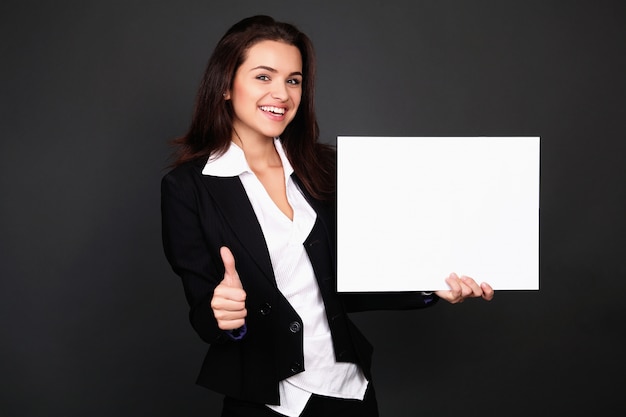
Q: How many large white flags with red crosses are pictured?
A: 0